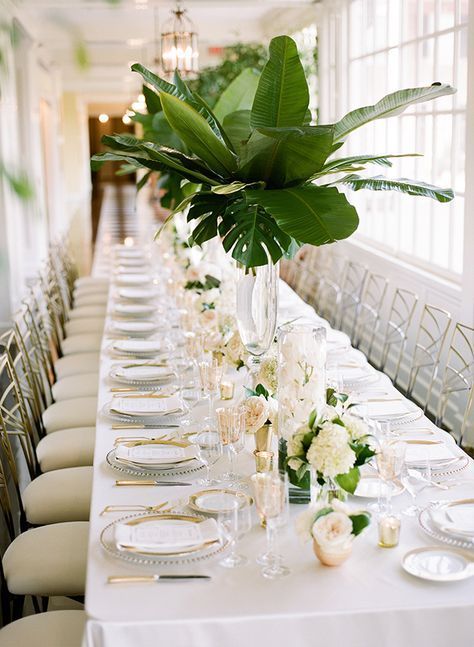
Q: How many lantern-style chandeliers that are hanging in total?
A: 1